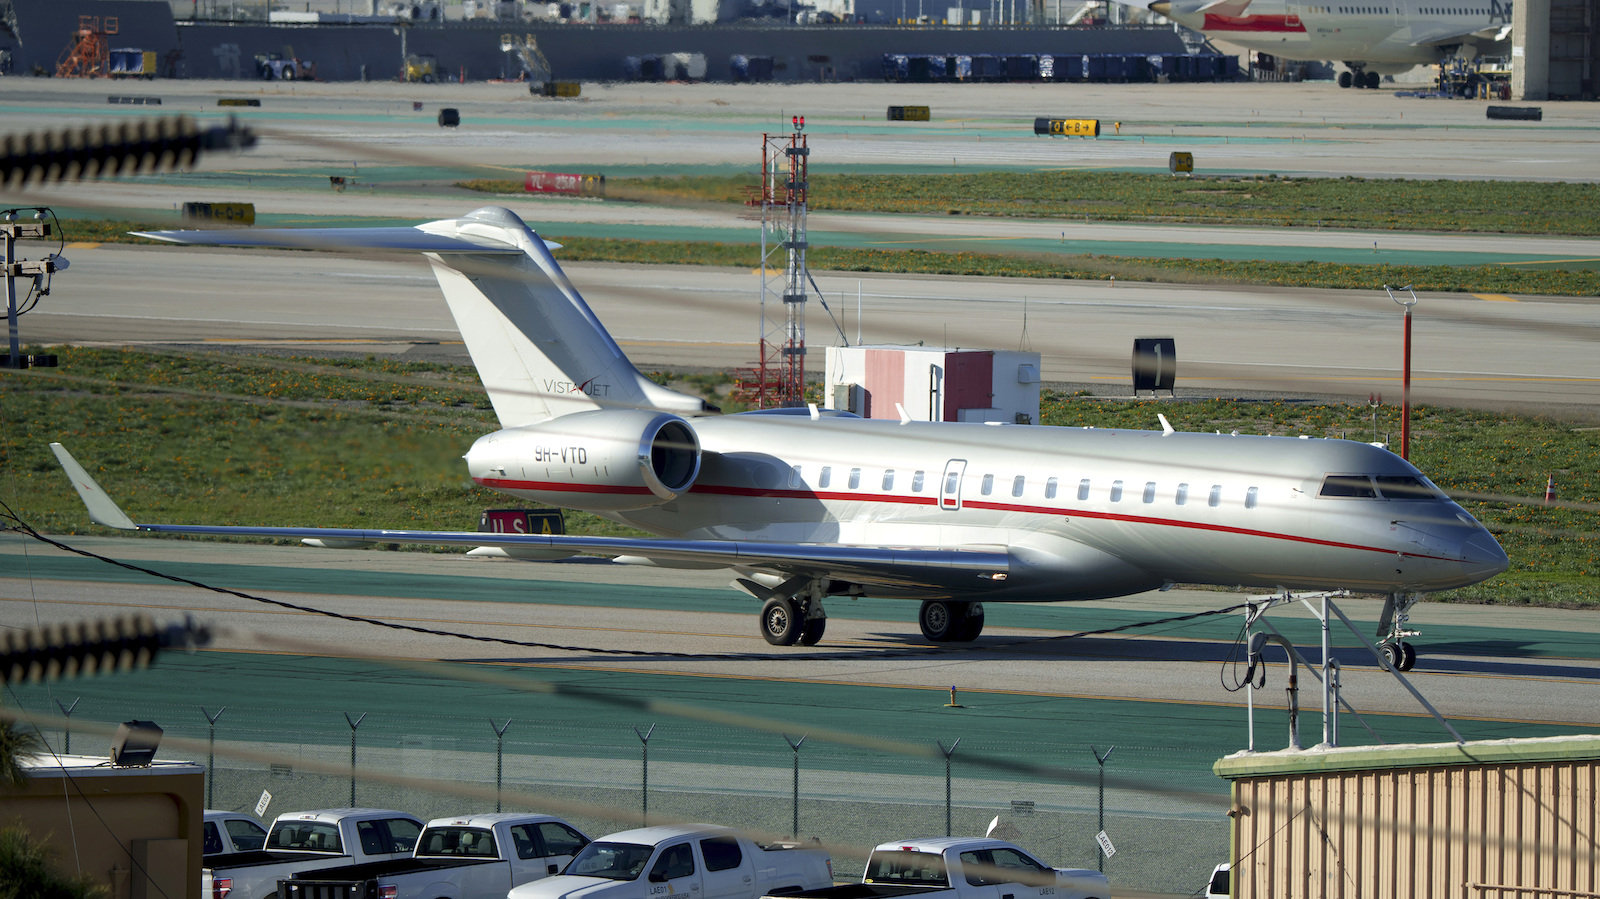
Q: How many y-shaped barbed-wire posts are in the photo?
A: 8